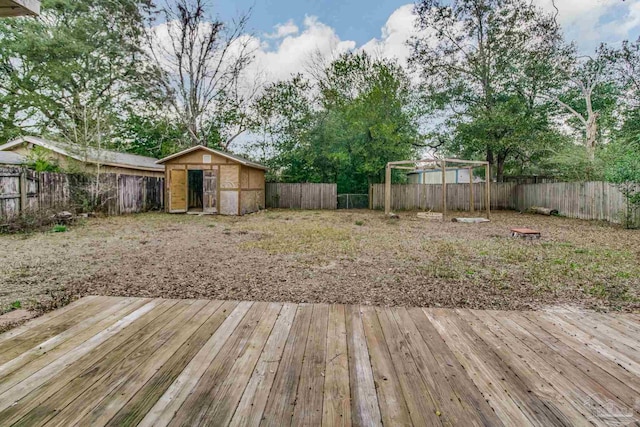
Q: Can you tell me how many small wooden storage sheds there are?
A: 1